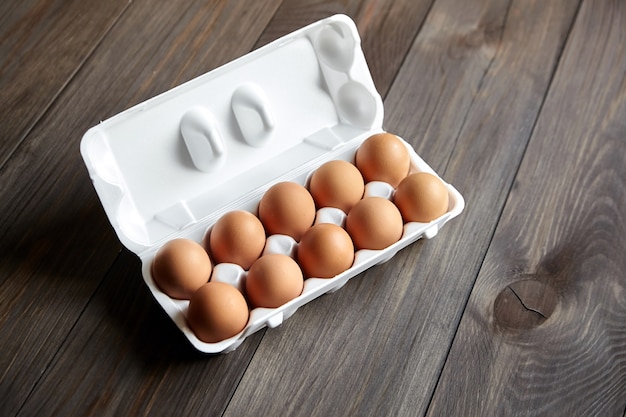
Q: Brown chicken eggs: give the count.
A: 10